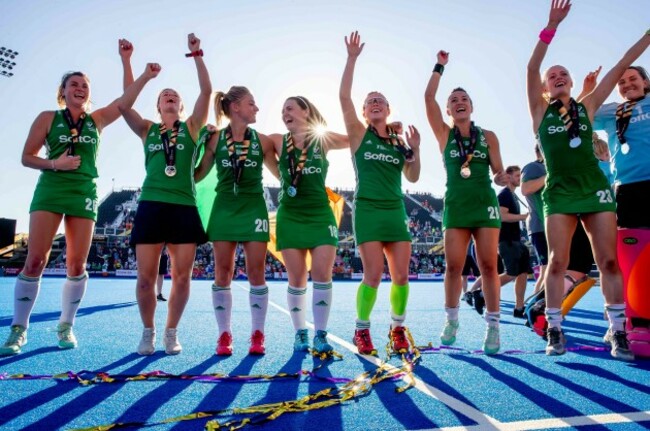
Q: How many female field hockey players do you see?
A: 8